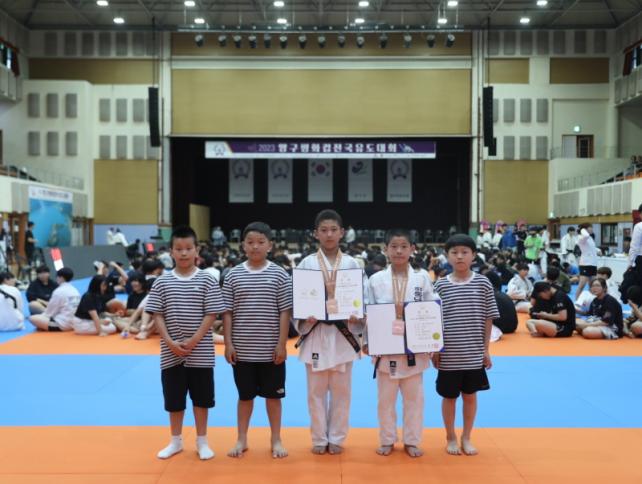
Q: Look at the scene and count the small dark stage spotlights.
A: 14